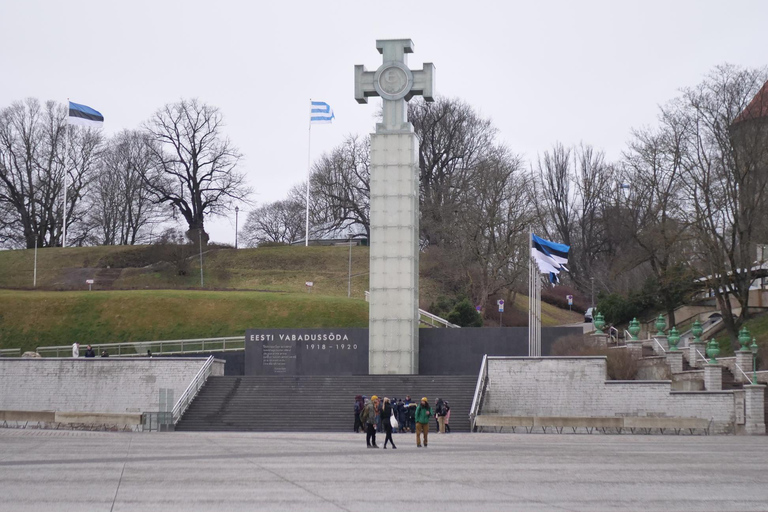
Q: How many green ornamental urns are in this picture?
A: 7